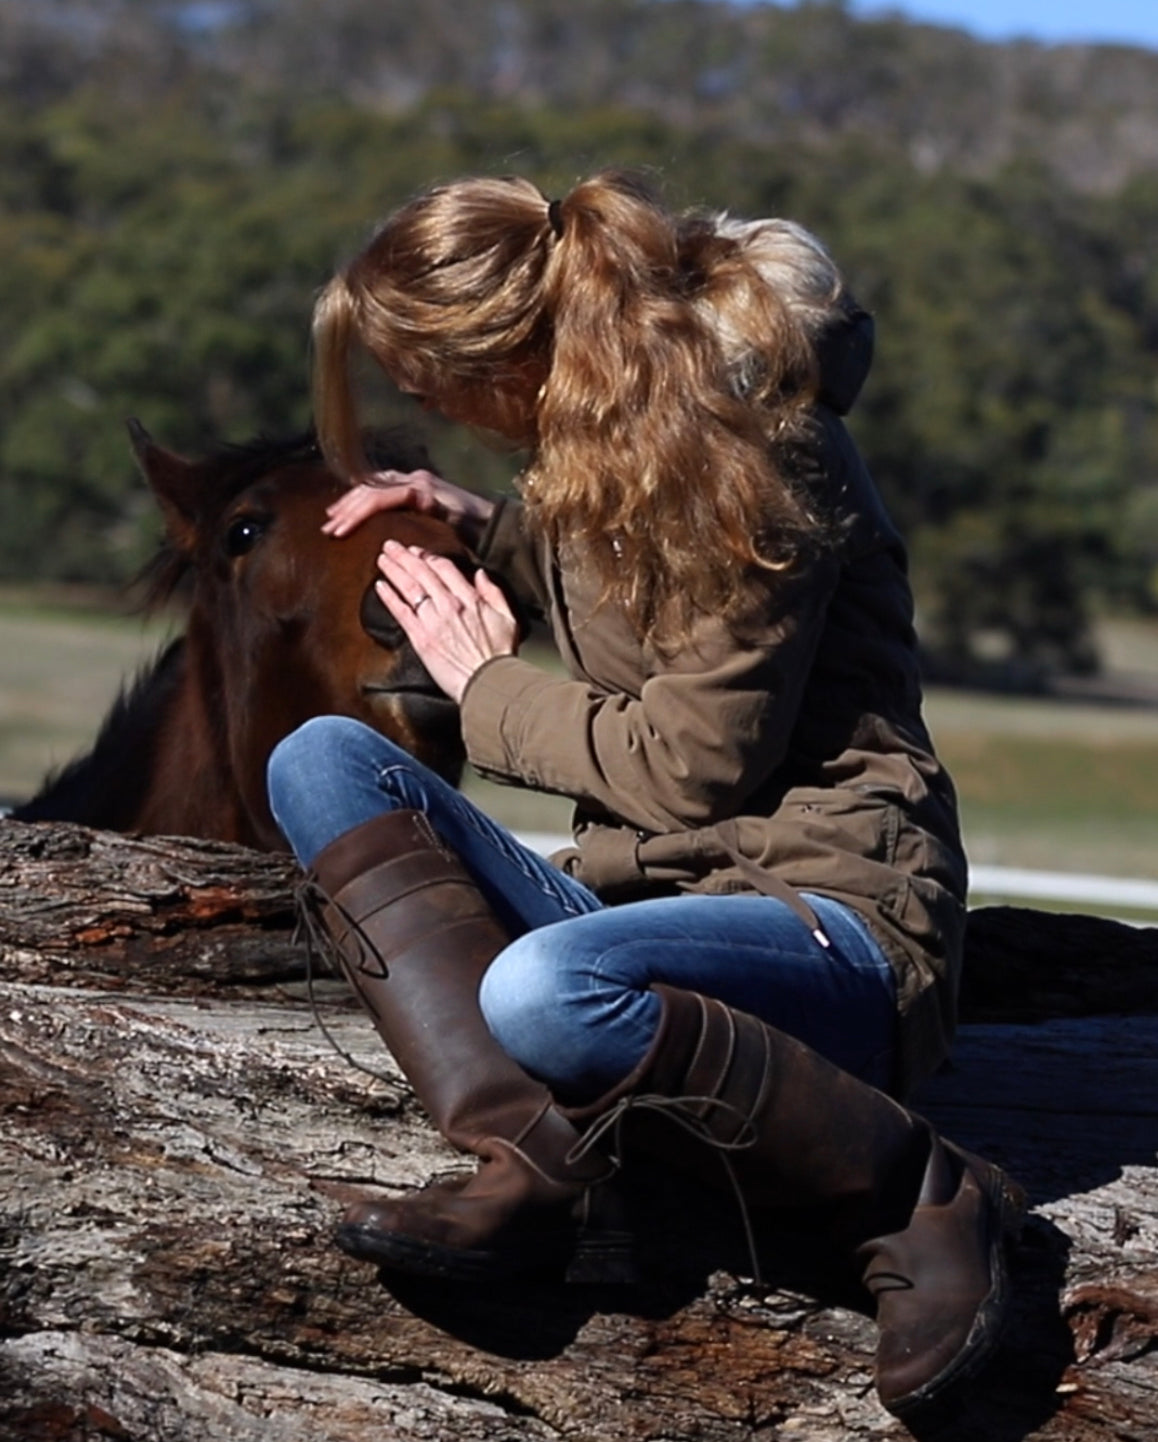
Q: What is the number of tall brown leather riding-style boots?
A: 2